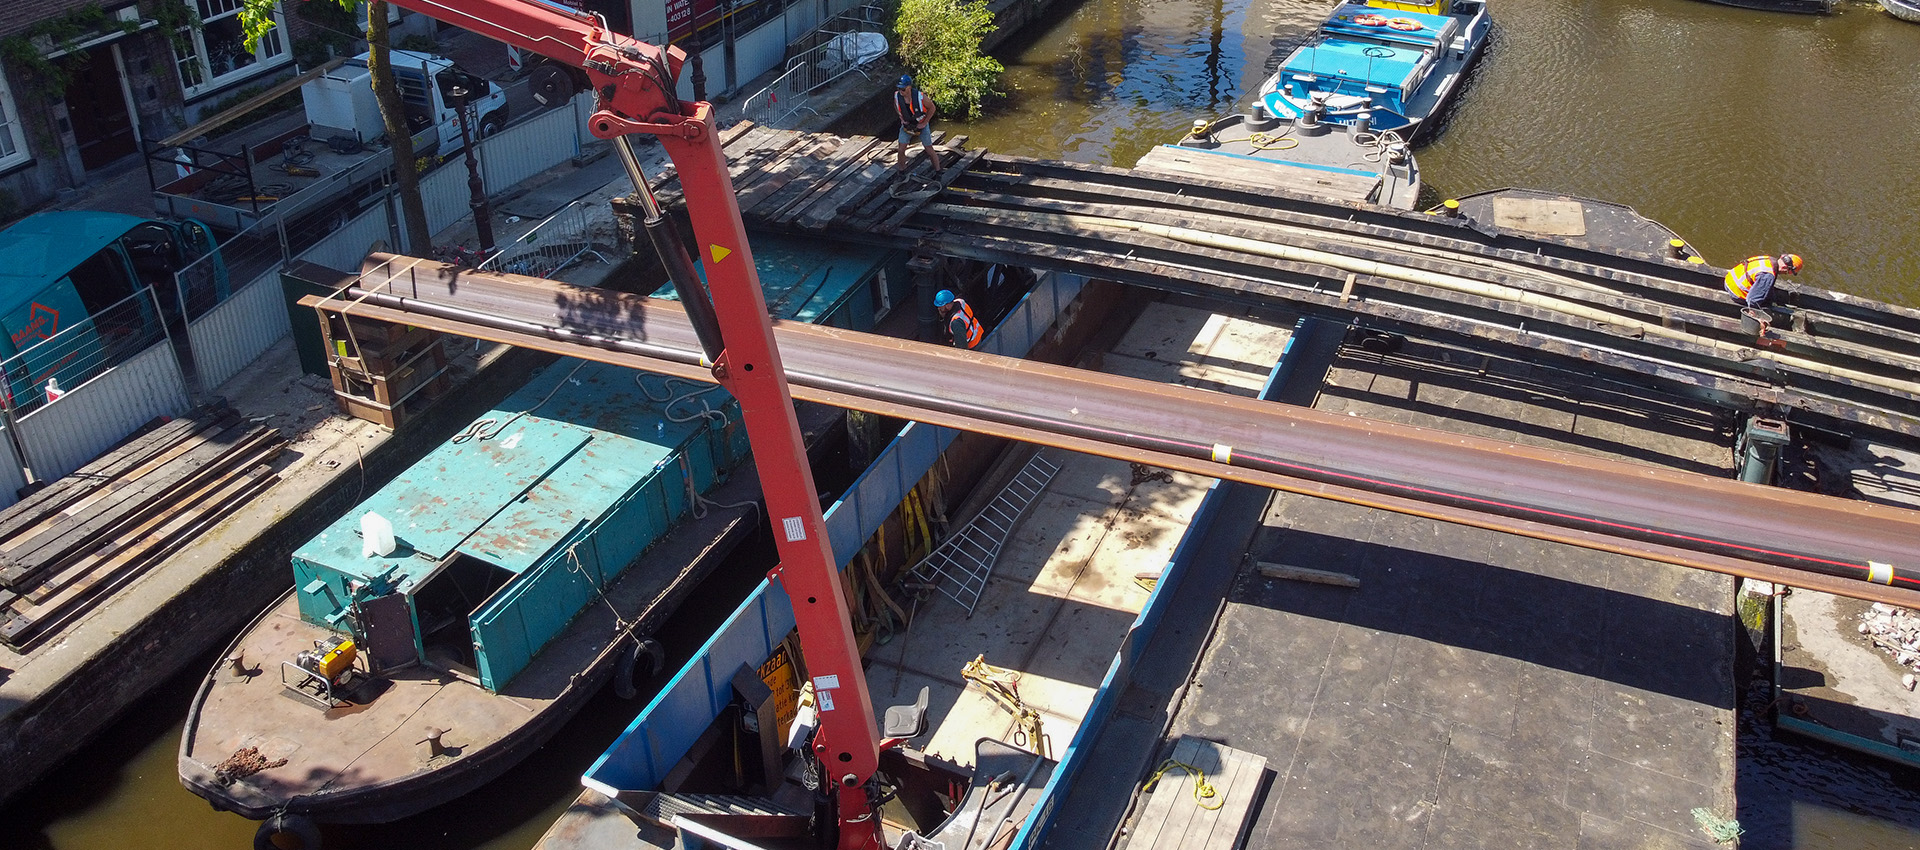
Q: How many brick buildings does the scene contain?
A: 1